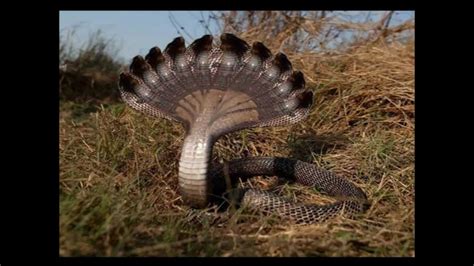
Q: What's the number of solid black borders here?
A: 4